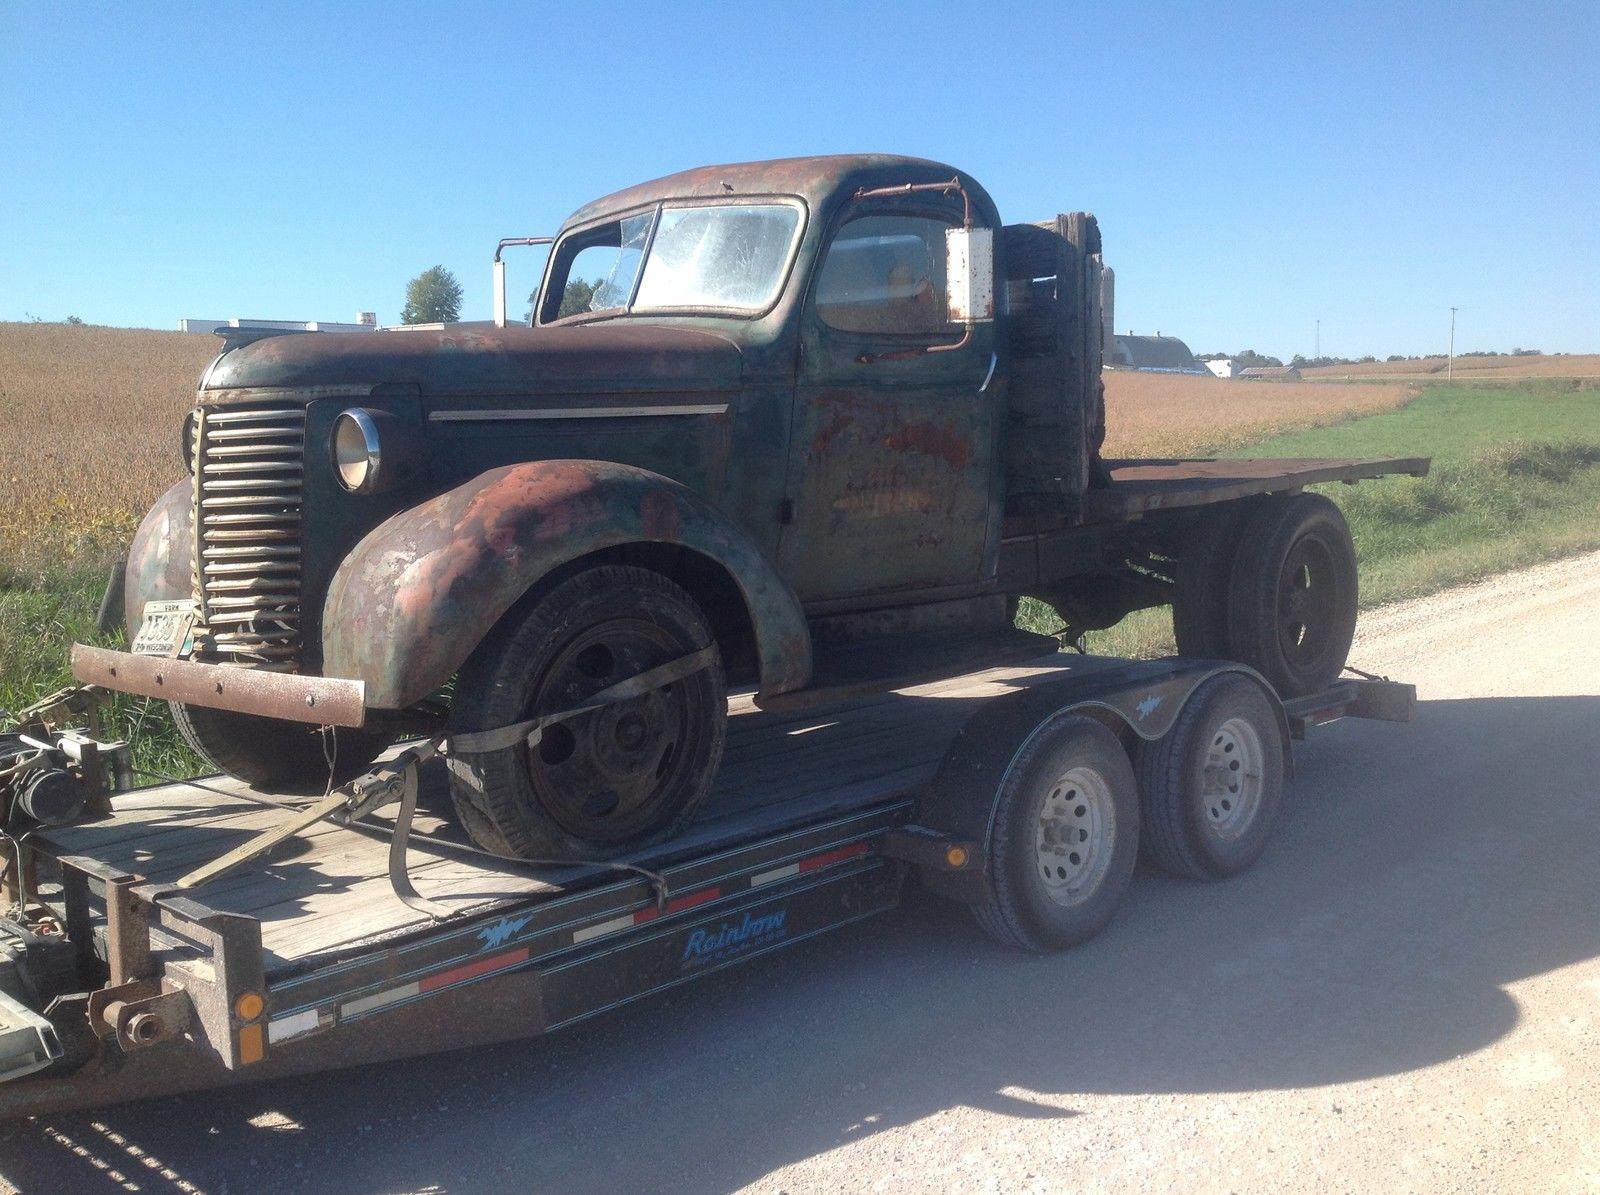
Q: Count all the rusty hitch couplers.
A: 1